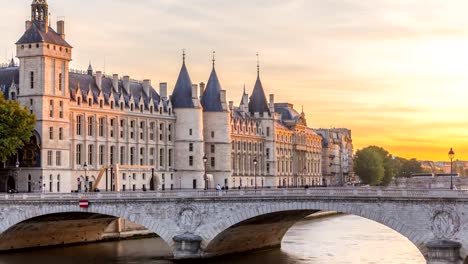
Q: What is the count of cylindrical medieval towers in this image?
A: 3